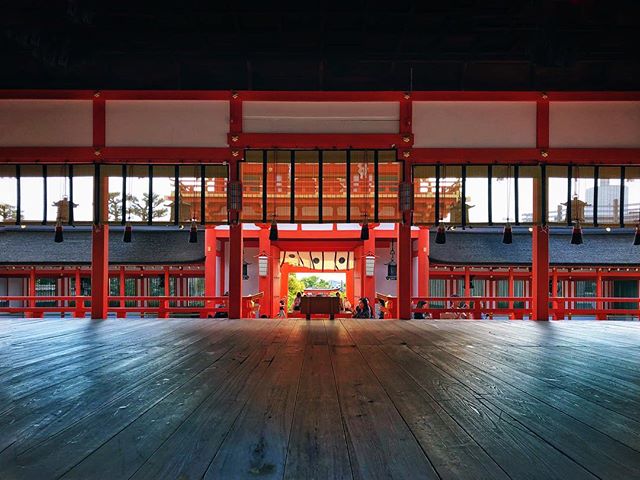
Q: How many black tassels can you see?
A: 9